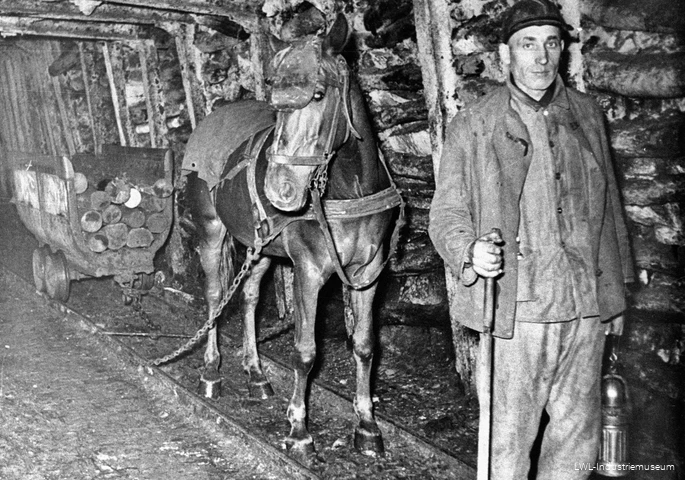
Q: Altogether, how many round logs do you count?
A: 13